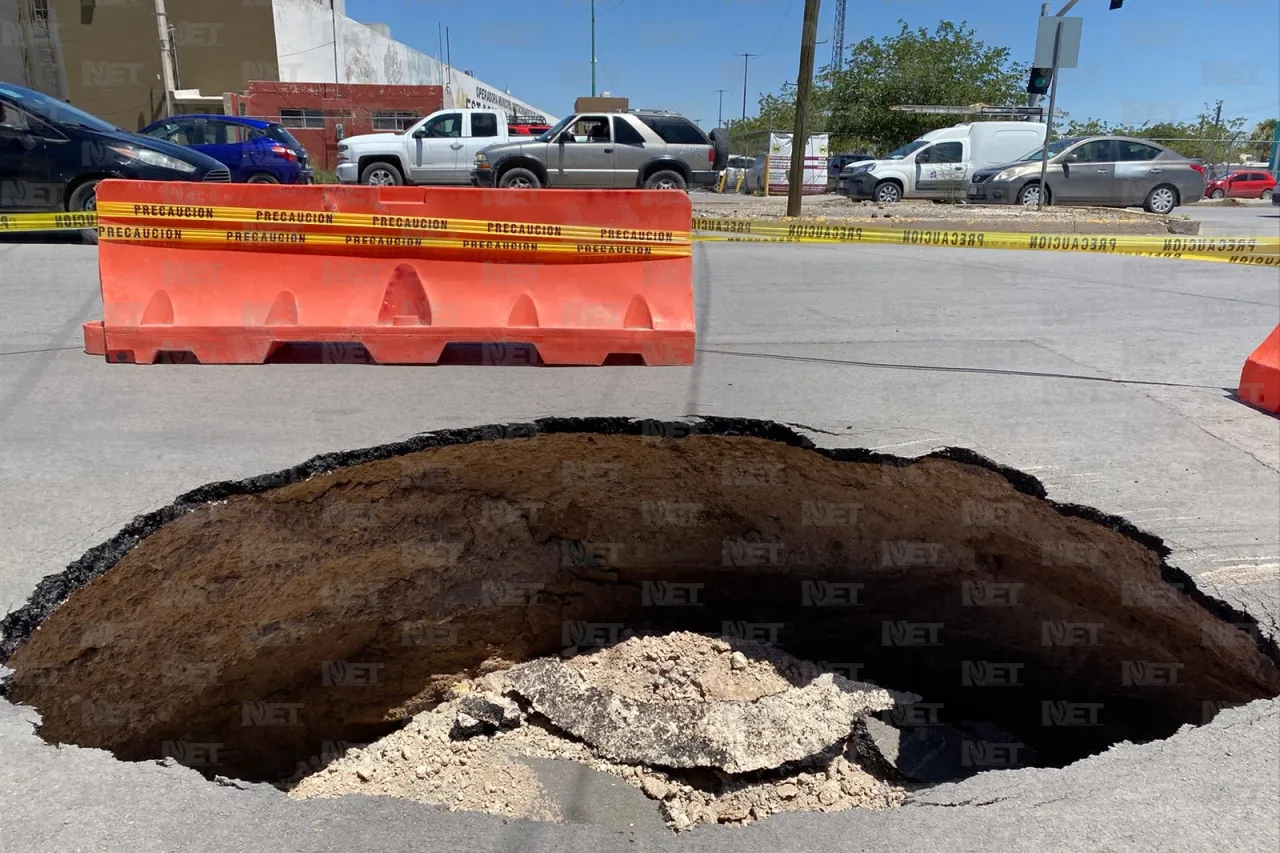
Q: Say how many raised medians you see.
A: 1